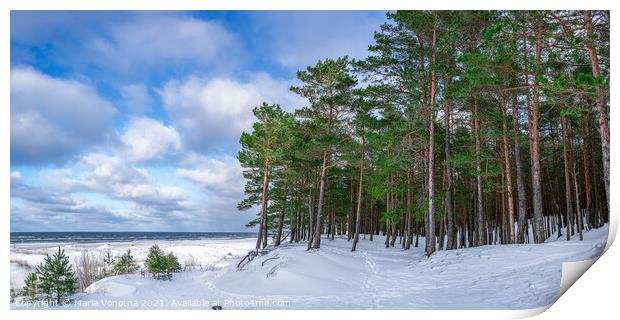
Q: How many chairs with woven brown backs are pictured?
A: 0